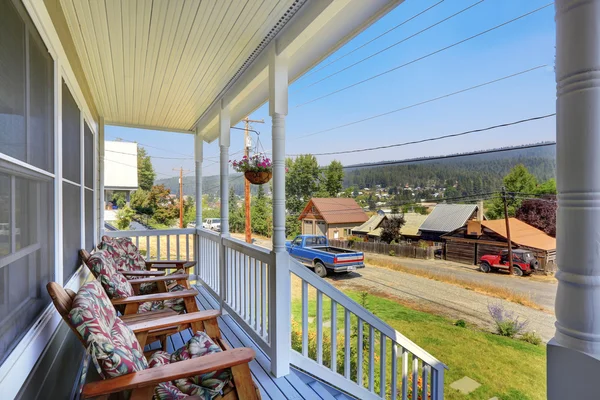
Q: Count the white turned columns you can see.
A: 4